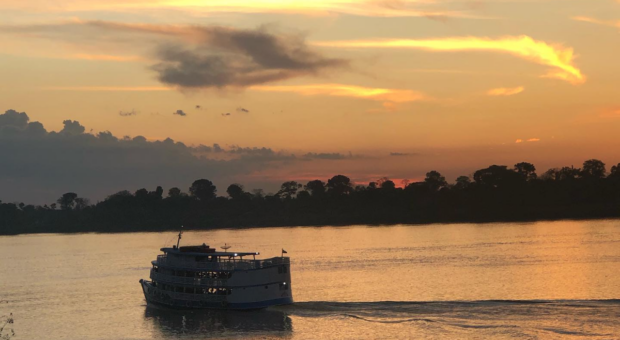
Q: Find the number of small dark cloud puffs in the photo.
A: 5